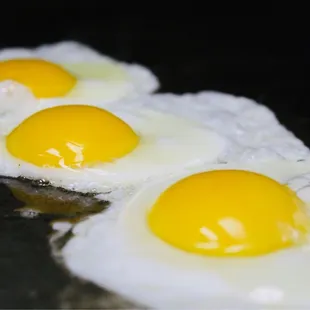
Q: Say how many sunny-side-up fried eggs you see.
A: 3